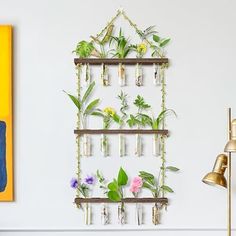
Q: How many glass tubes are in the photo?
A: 15